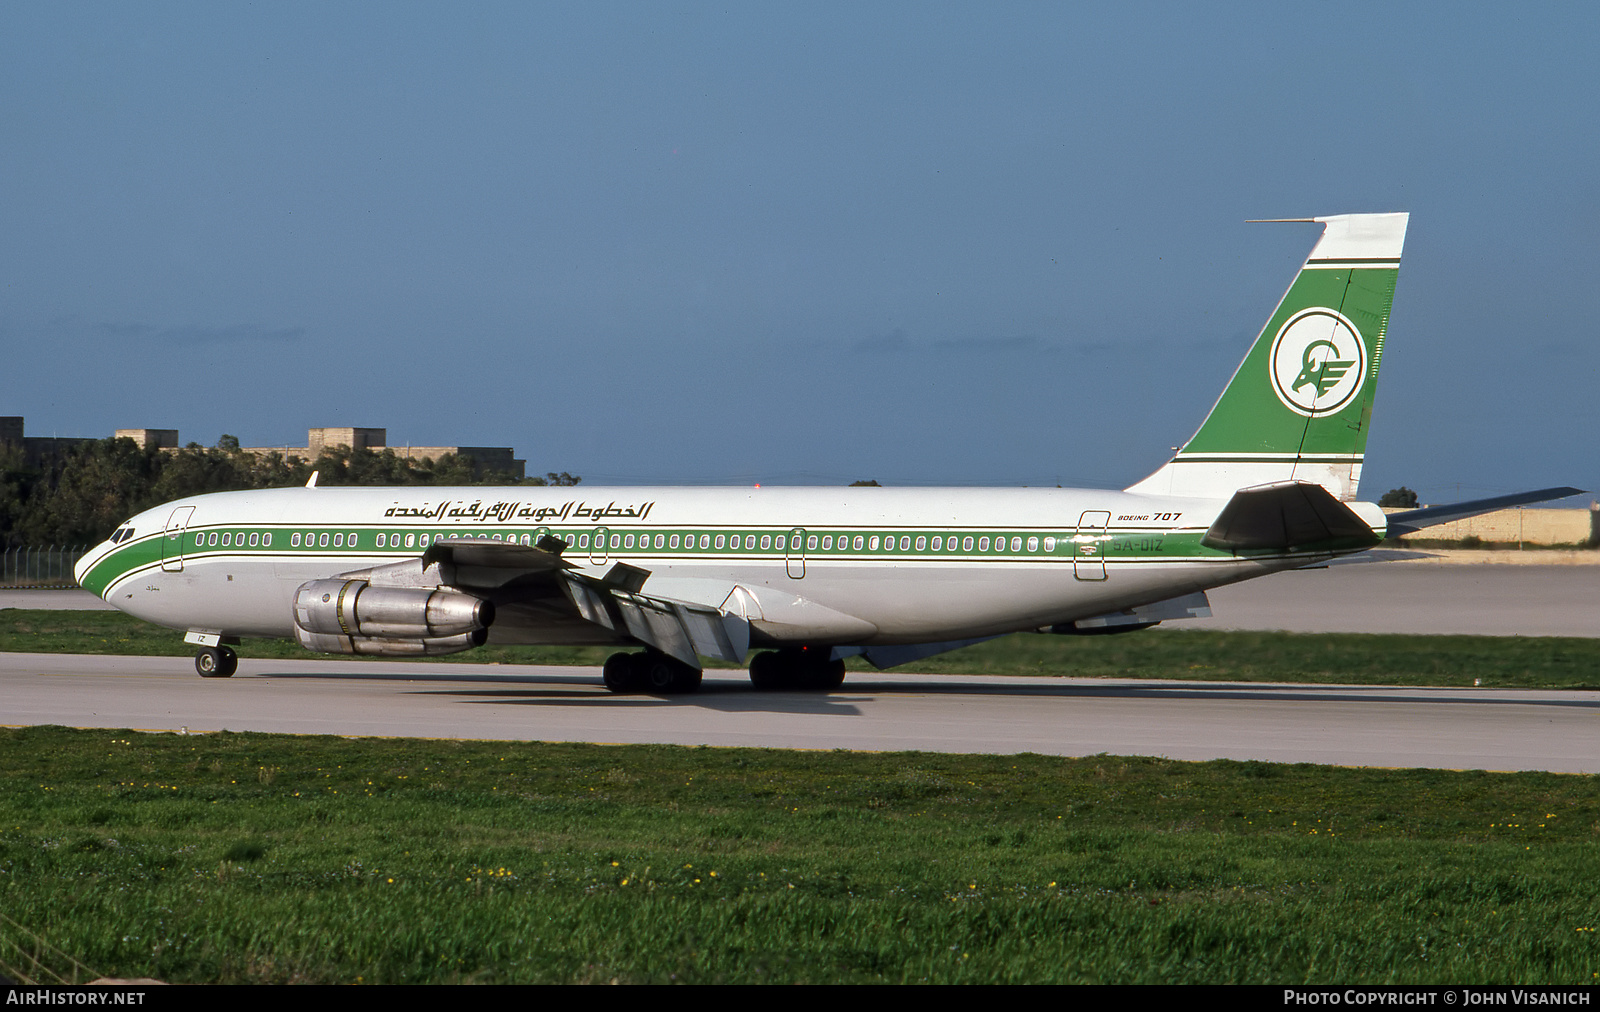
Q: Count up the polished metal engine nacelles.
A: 2